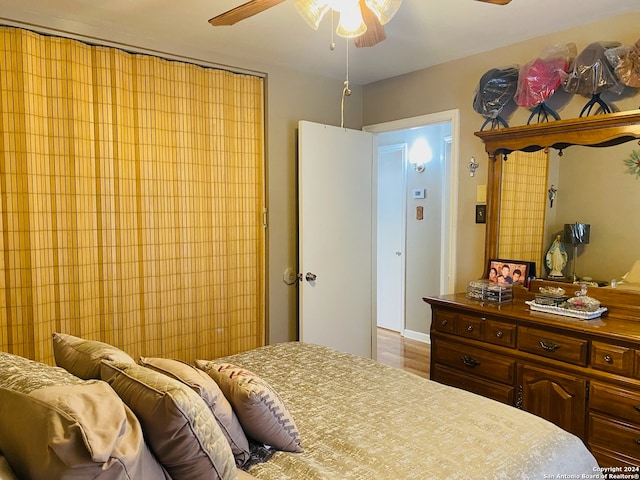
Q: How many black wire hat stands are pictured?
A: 3